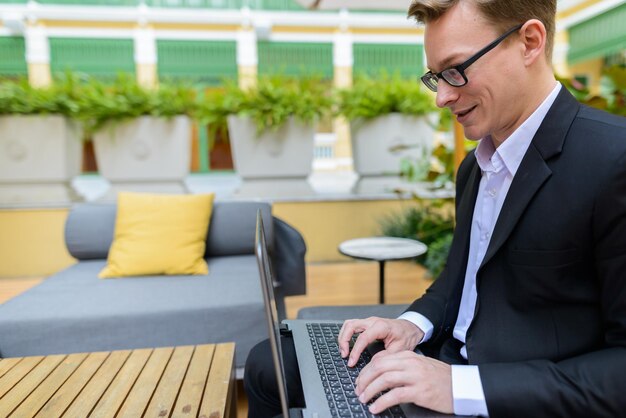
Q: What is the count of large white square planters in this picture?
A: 4